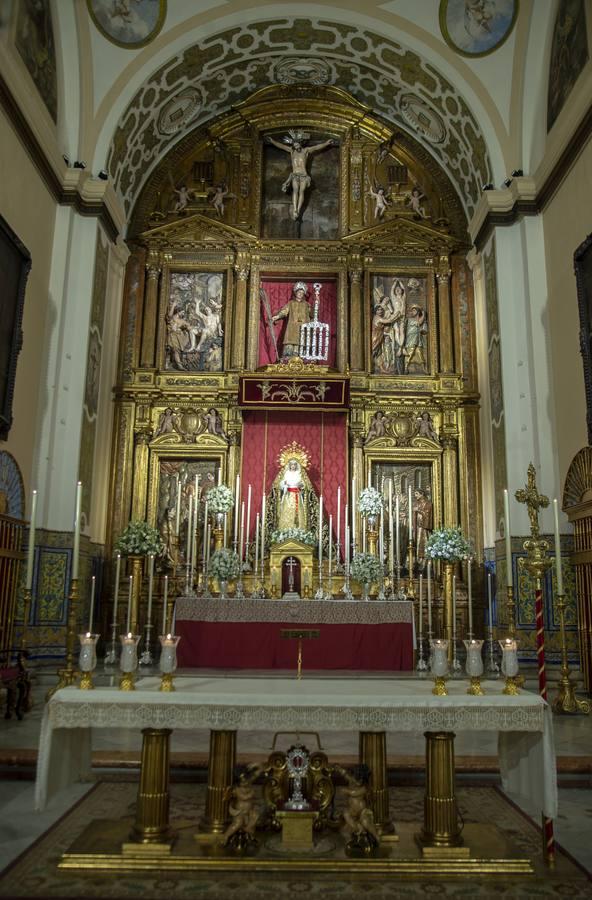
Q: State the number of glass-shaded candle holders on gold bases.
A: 6